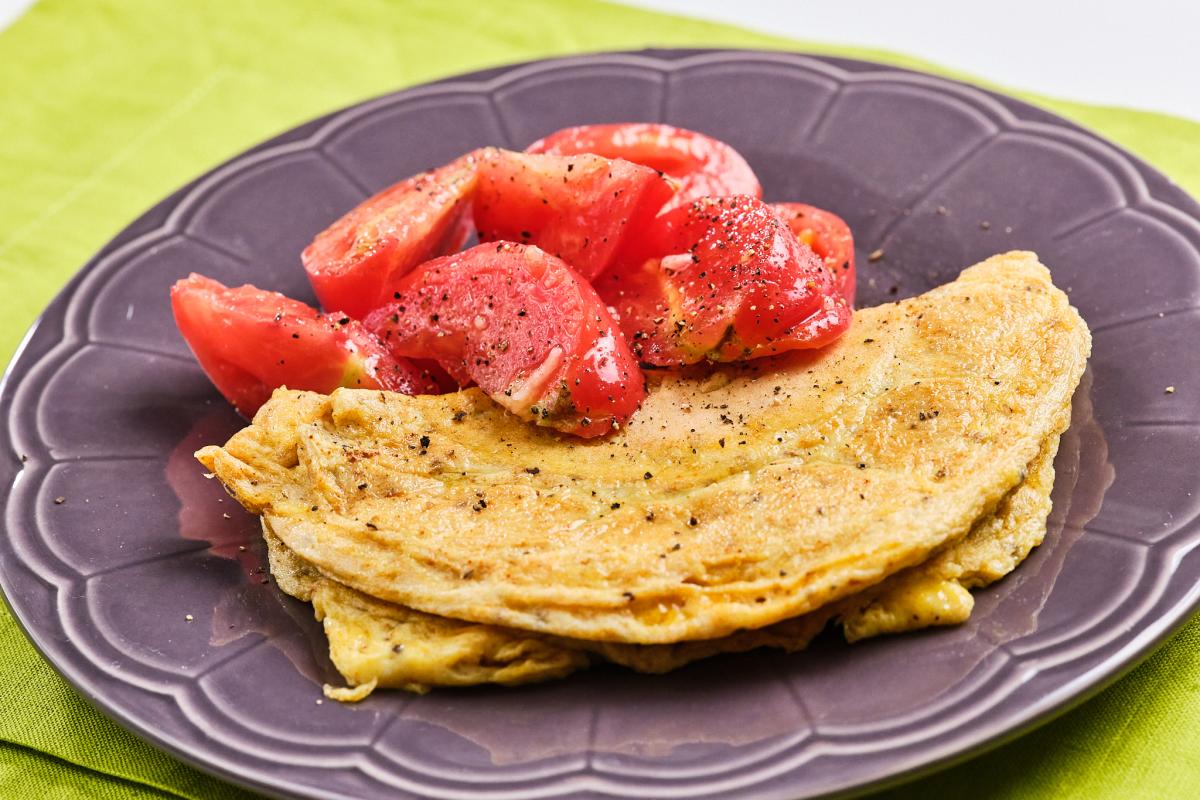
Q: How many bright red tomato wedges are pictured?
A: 7